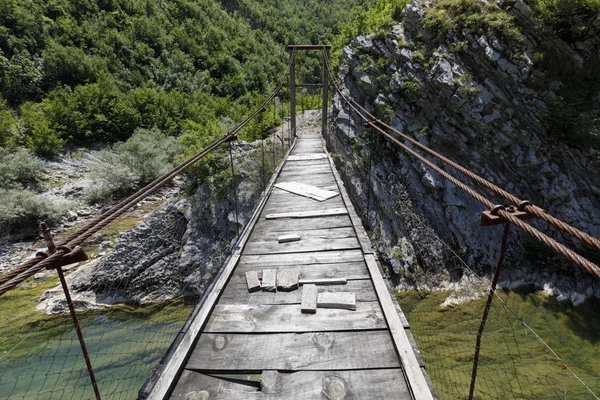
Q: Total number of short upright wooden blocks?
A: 4